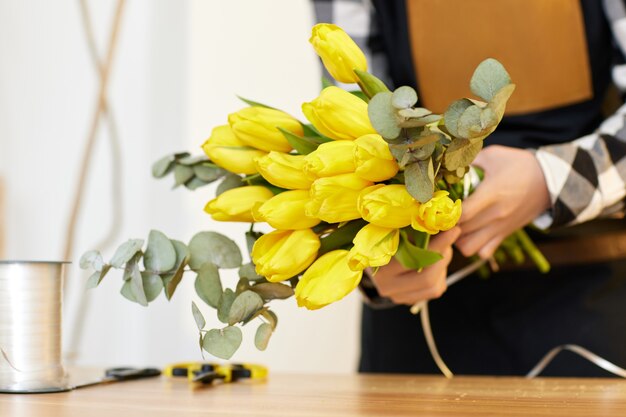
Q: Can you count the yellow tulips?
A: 15